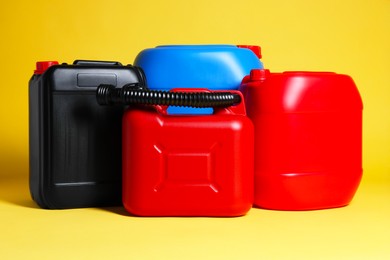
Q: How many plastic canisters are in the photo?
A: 4